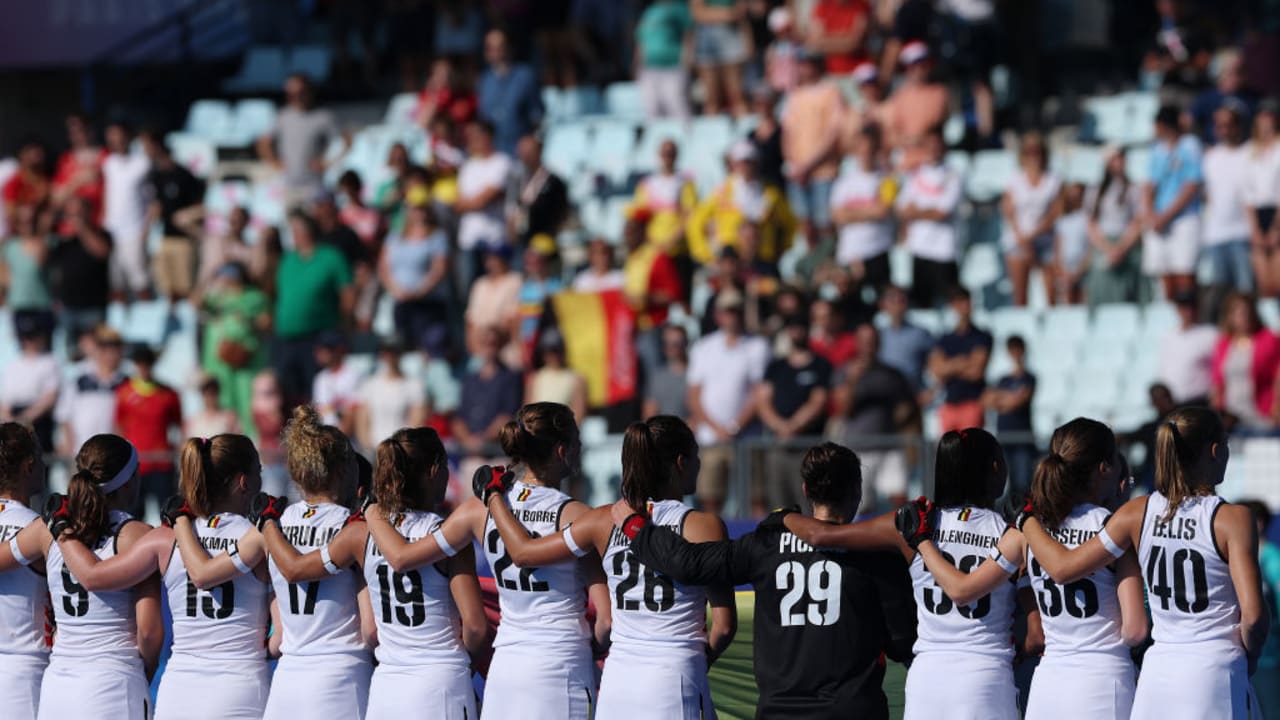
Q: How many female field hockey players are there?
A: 11